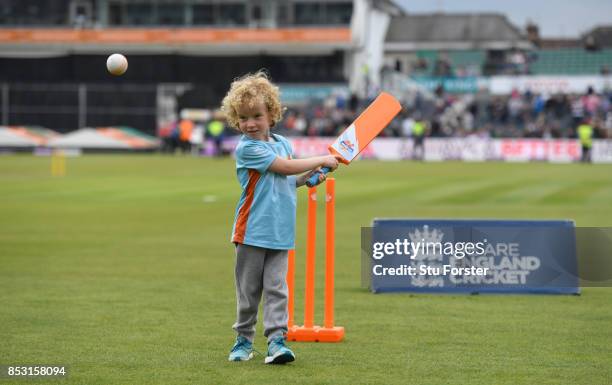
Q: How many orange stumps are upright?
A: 3